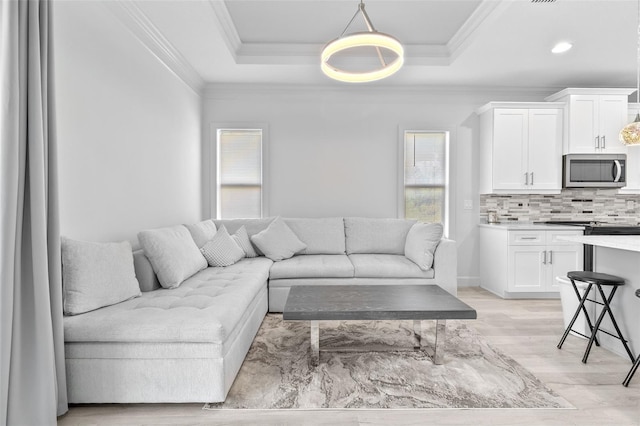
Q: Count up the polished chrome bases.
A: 2